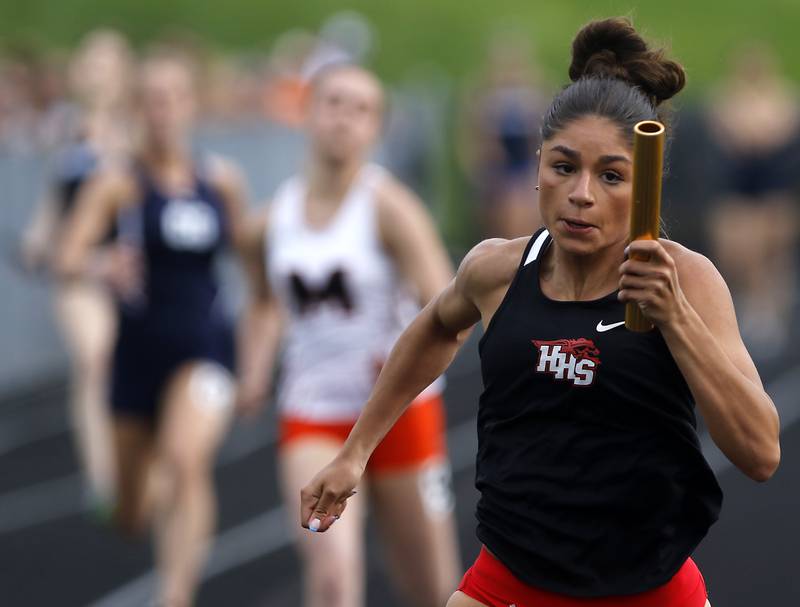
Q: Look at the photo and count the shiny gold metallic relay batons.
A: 1